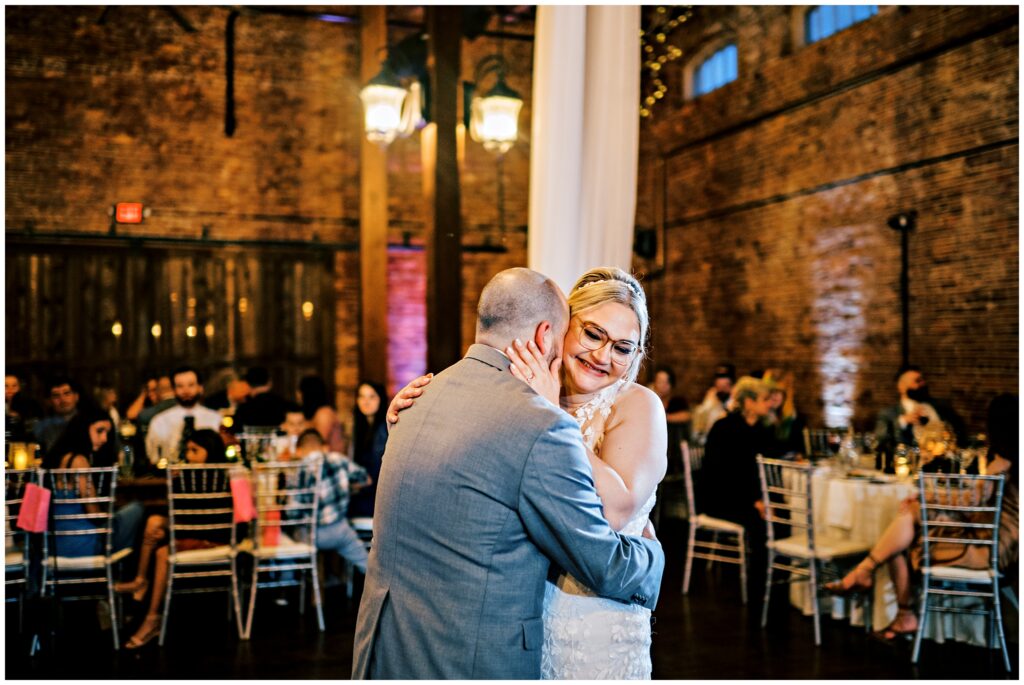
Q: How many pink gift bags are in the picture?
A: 2